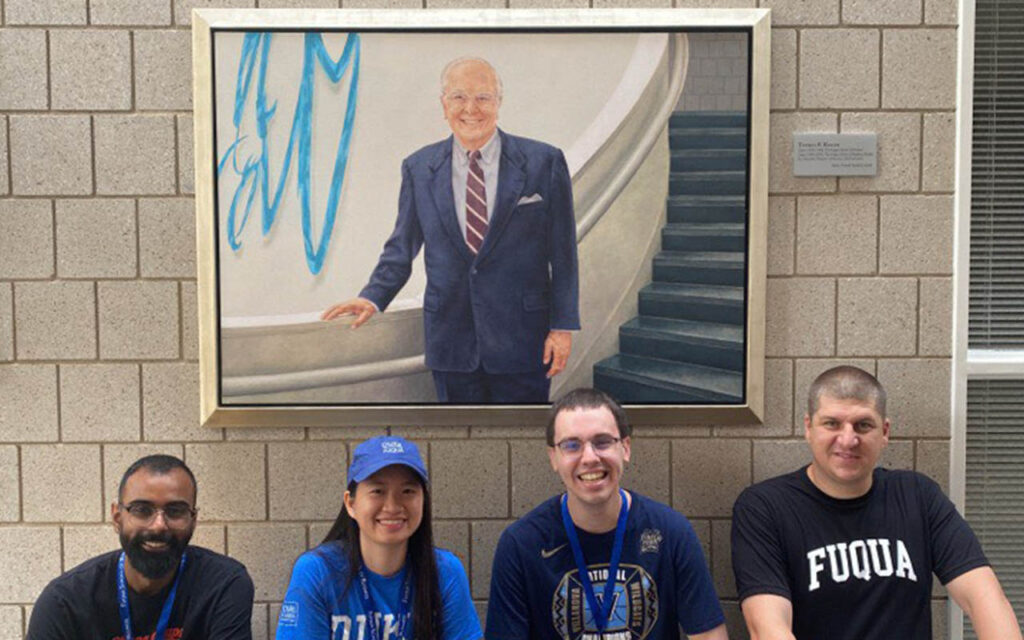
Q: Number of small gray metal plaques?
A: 1